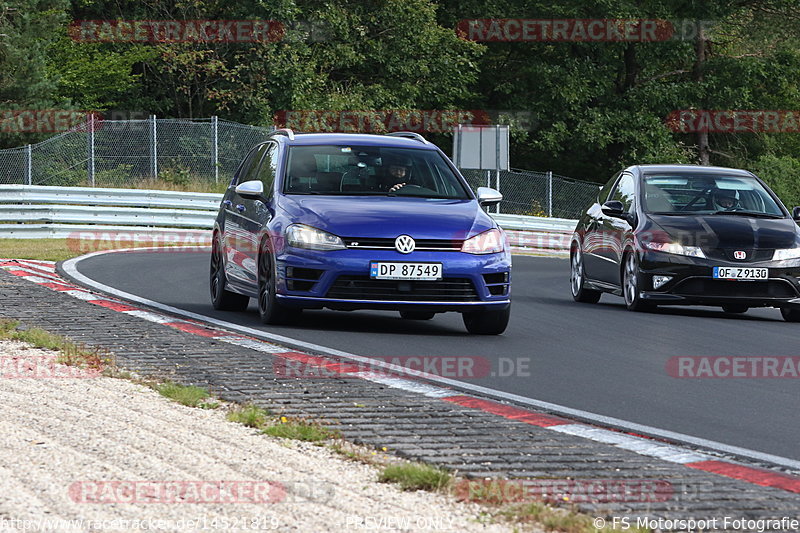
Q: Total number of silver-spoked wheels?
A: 2